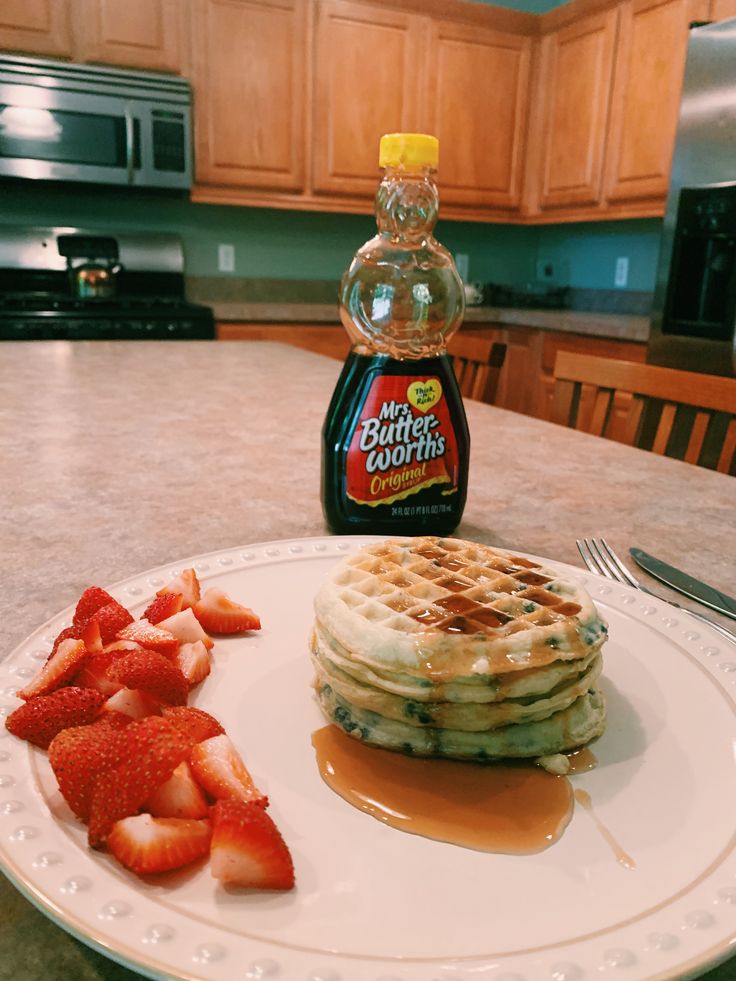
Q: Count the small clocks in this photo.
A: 0